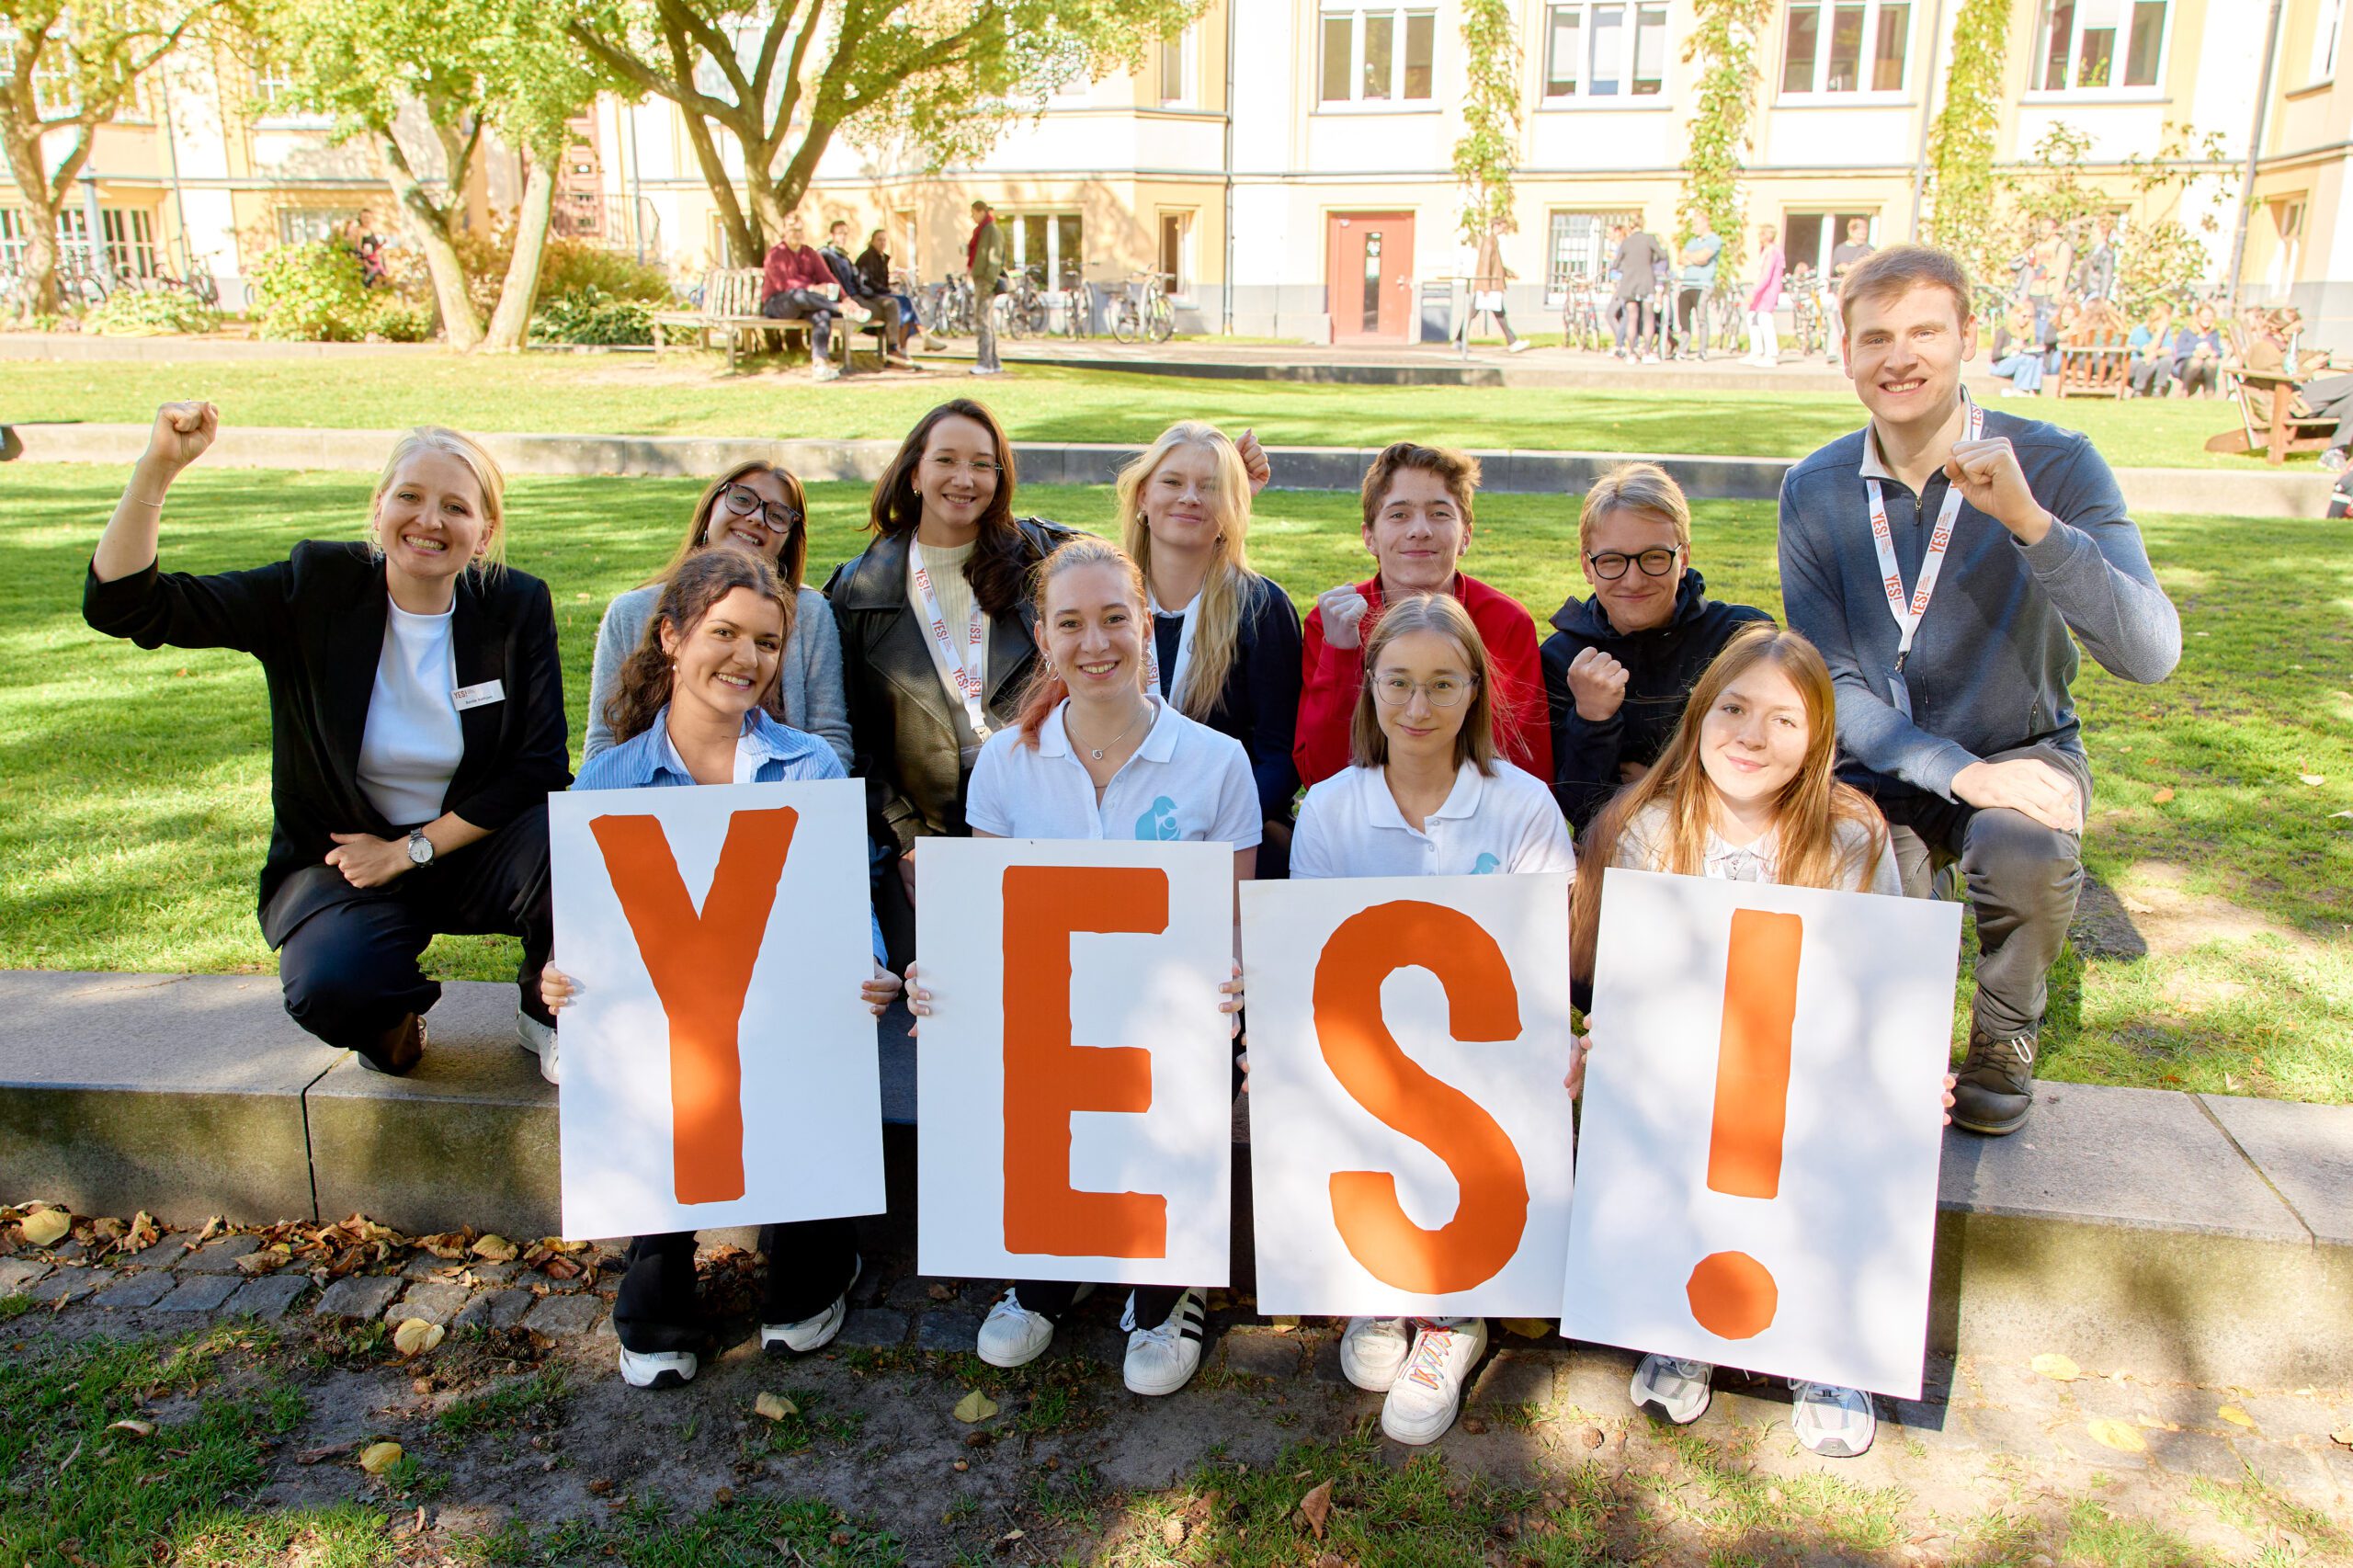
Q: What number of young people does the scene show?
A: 11